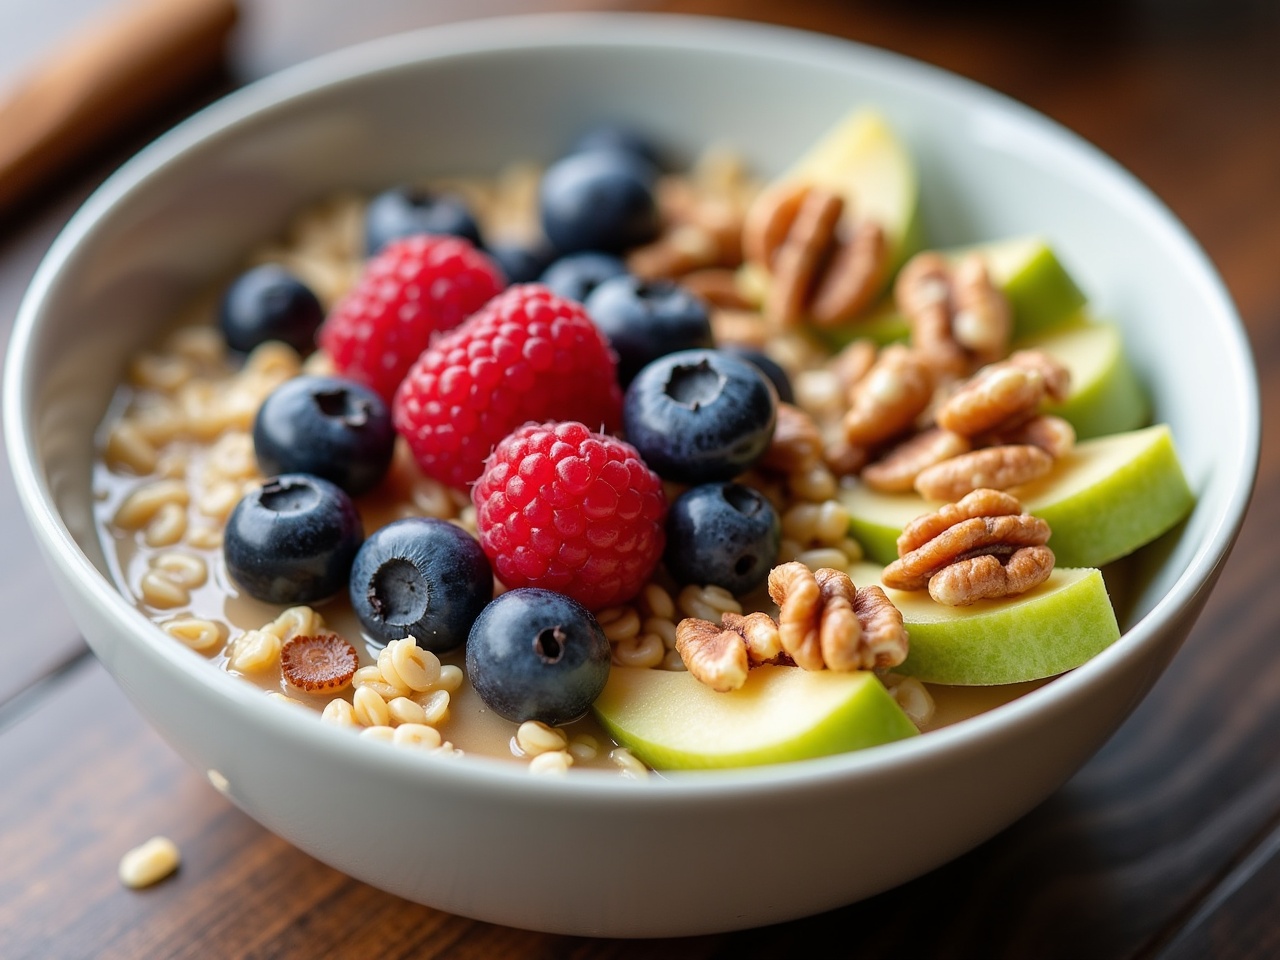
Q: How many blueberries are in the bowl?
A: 14